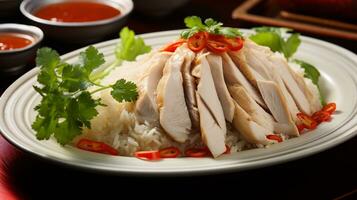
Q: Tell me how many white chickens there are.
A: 0